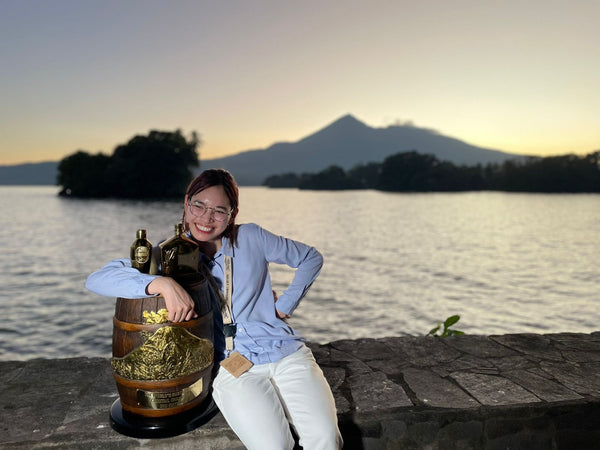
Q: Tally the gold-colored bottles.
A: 2